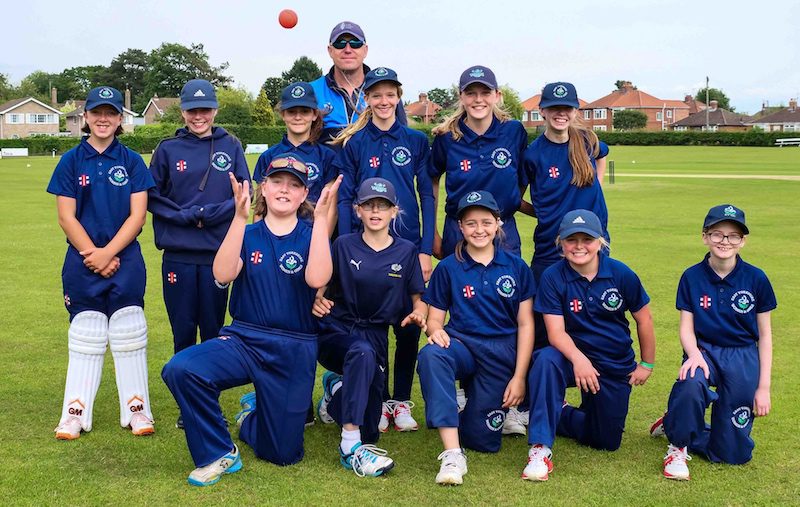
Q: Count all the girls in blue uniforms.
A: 11